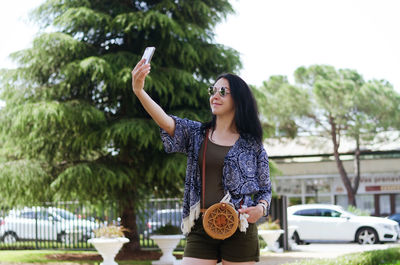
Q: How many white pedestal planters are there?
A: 3